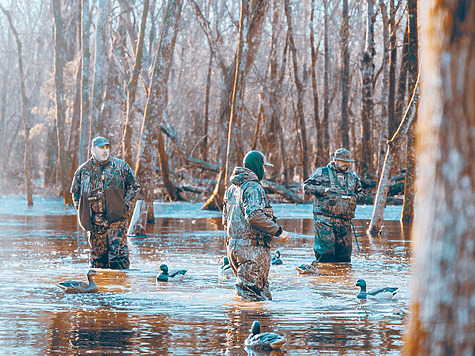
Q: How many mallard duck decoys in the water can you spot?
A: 7